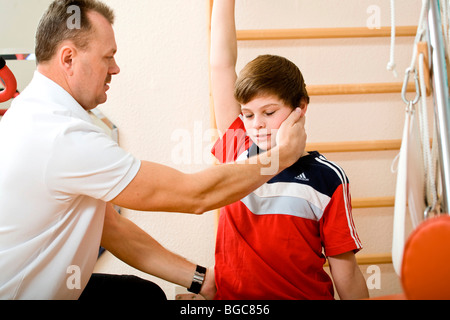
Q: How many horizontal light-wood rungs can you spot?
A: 5